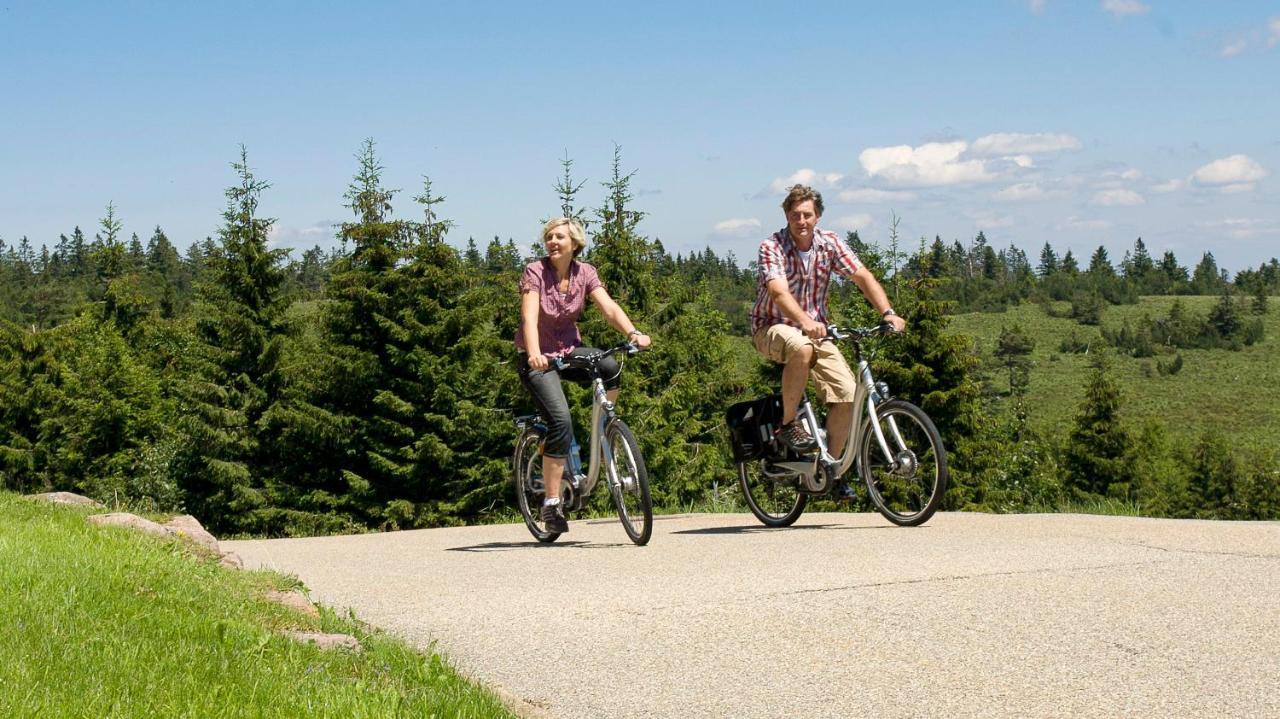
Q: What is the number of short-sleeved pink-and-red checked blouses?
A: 1